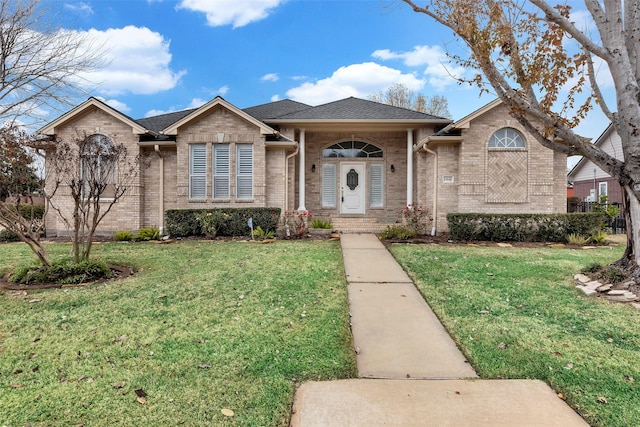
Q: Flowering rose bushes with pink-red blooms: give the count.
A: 2